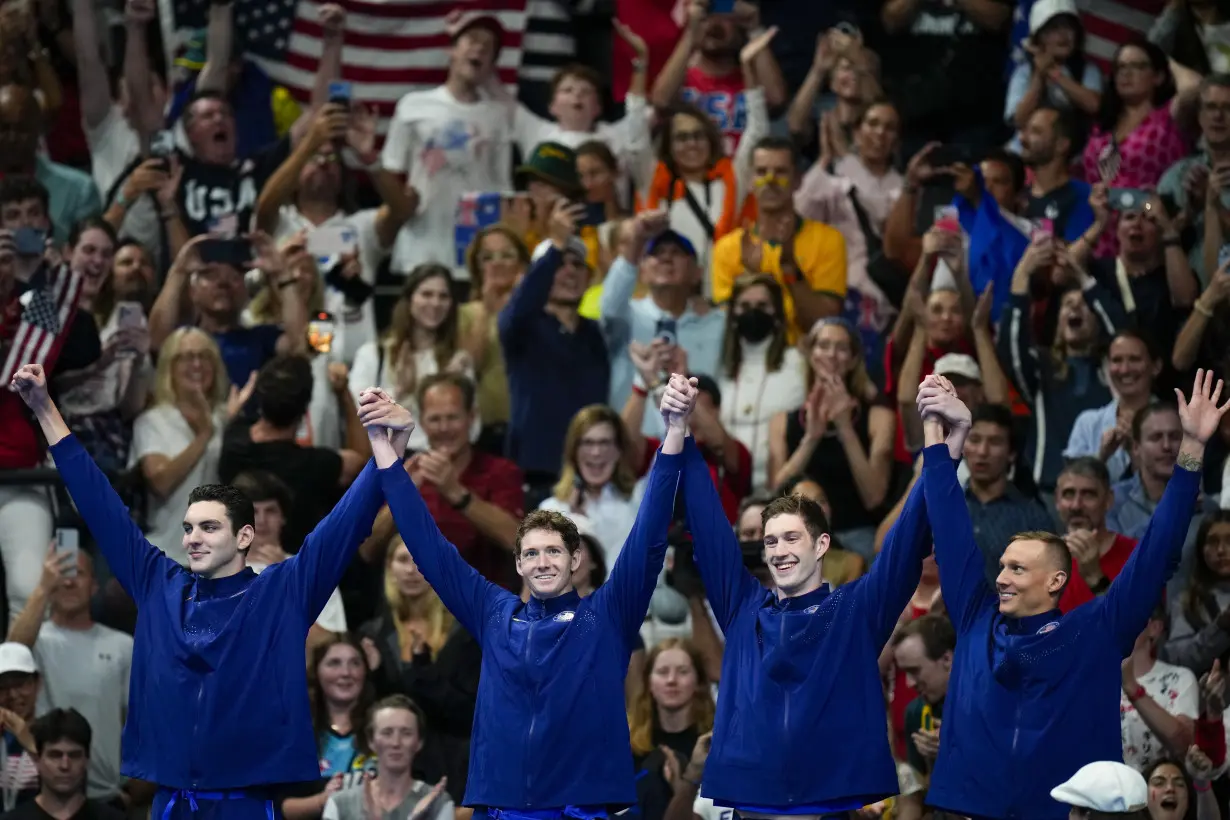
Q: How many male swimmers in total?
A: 4